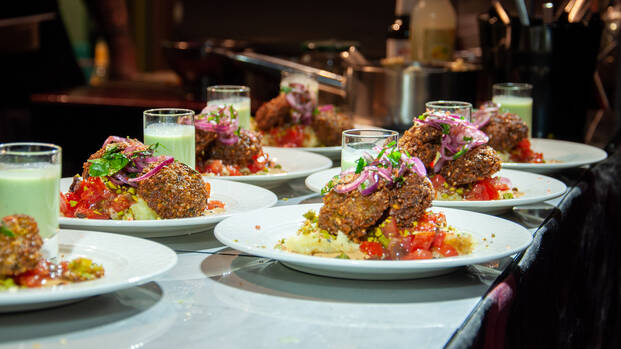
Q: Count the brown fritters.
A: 12